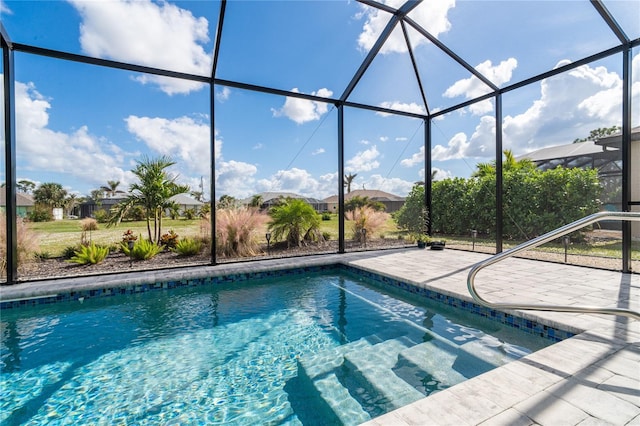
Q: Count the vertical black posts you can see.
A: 6